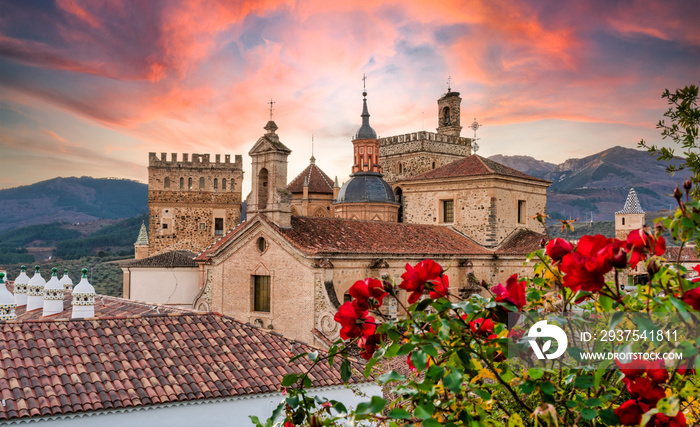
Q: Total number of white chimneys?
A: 6